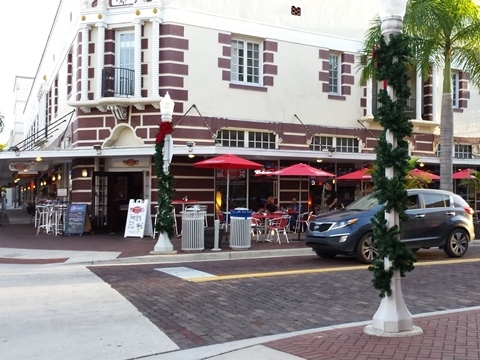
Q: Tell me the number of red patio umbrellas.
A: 5